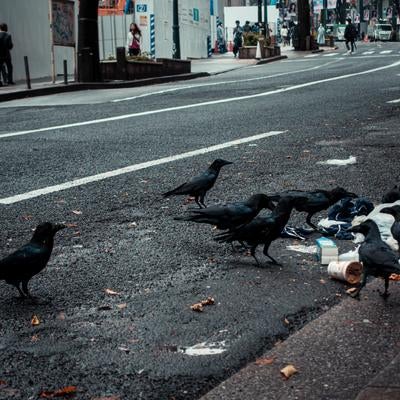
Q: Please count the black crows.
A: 8